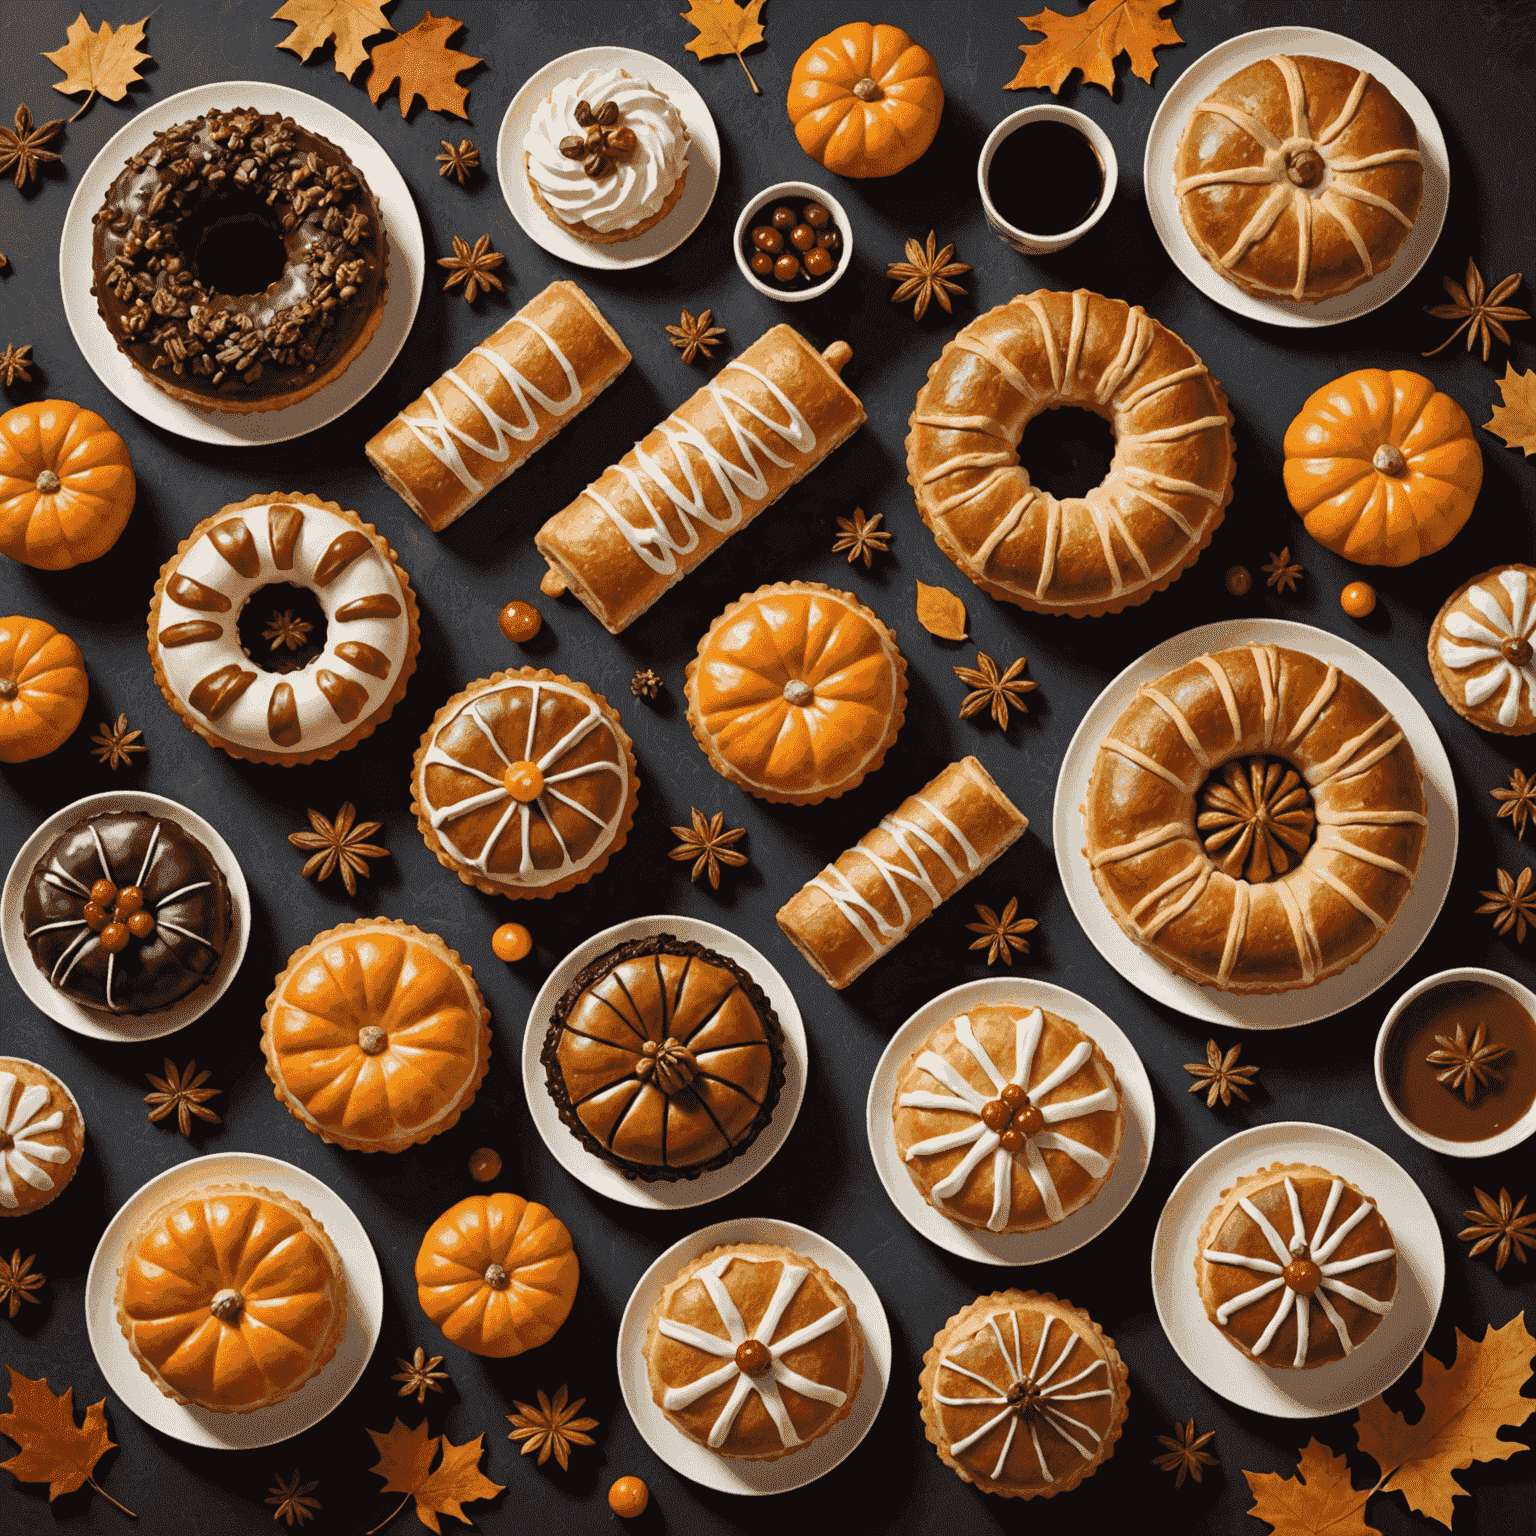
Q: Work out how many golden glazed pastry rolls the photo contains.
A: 3